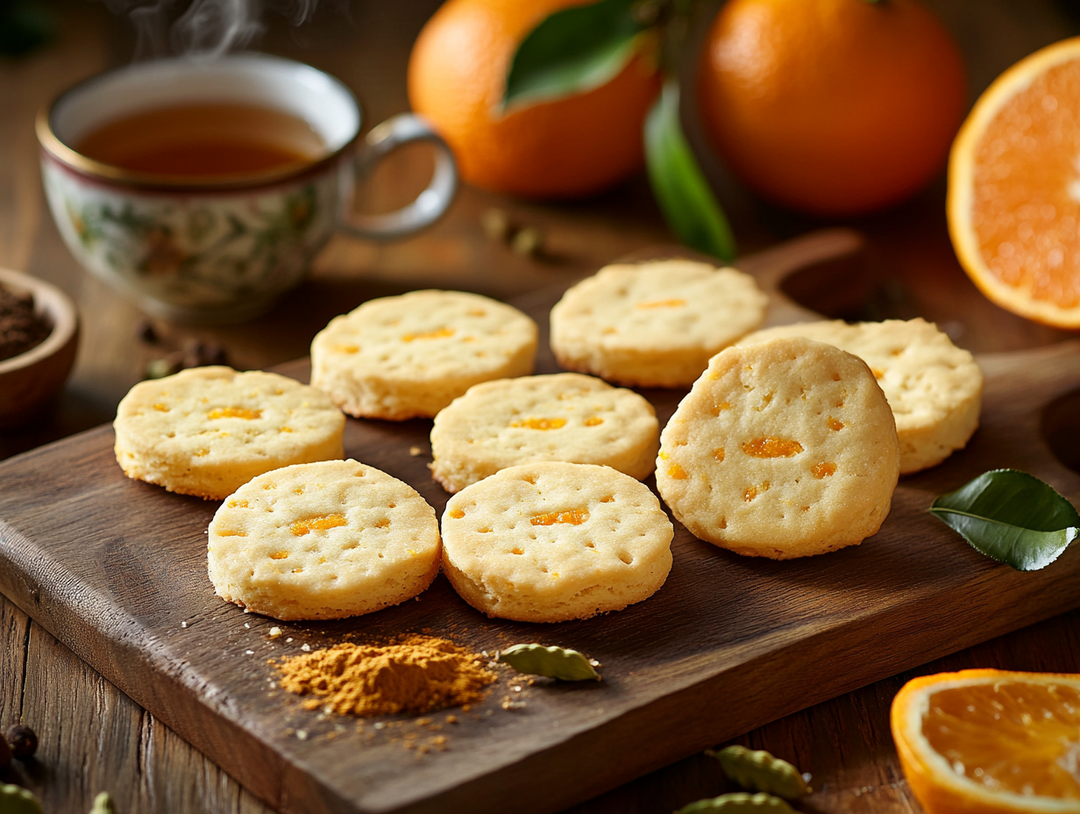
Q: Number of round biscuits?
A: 8